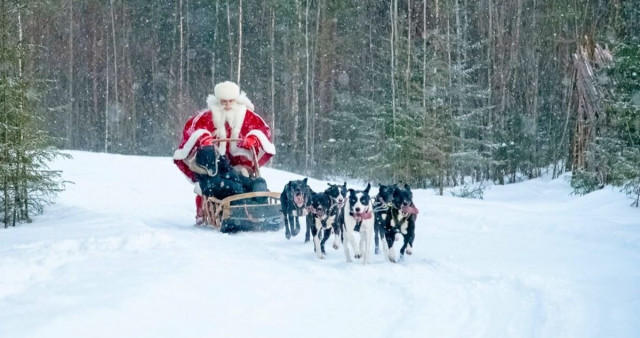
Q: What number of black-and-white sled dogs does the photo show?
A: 6